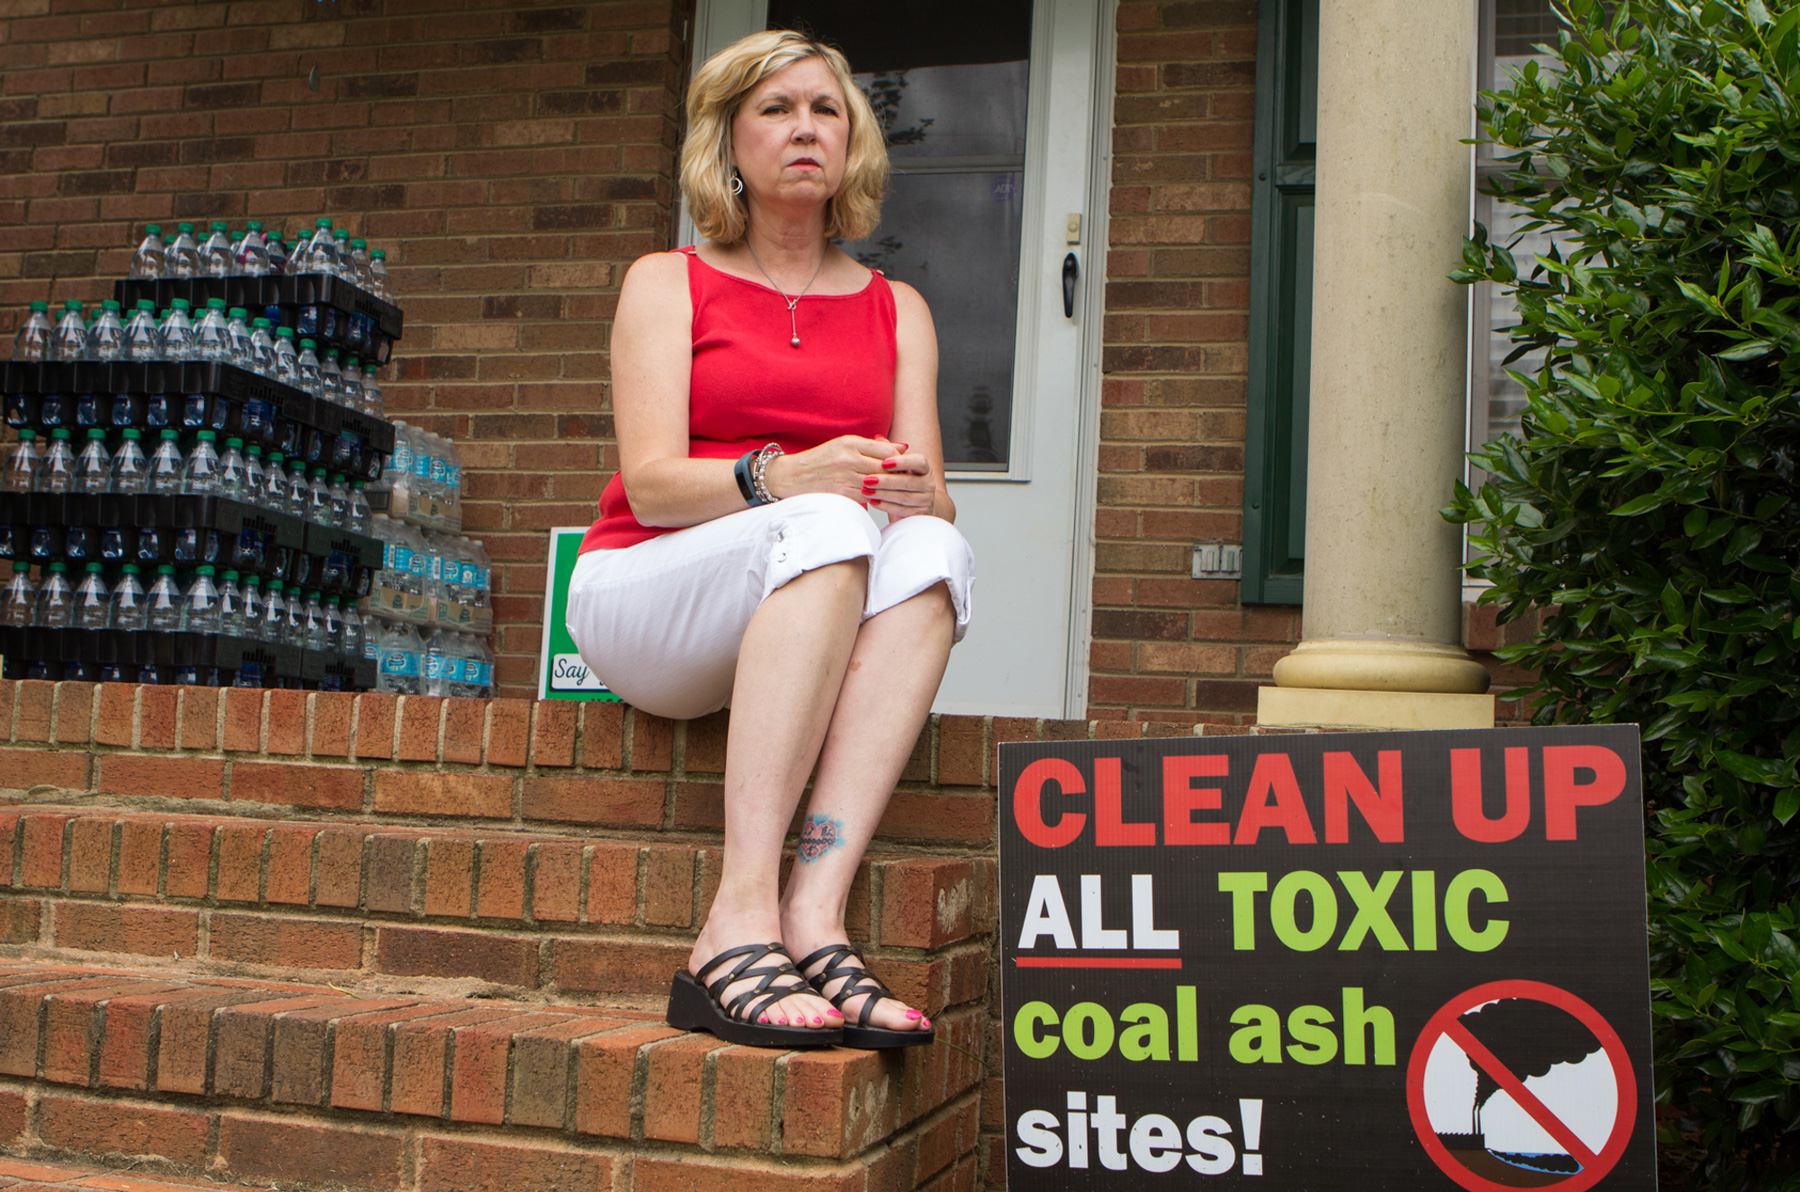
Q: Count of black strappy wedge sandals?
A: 2